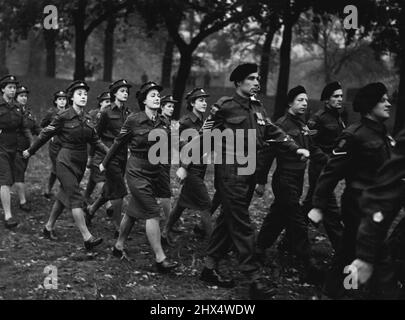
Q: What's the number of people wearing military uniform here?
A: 13